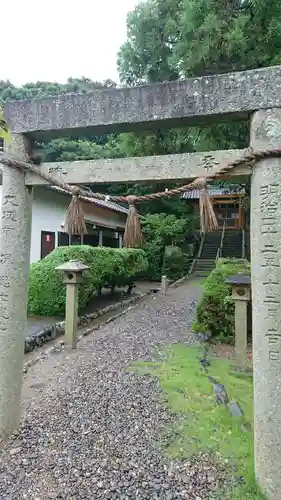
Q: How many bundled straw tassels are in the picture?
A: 3